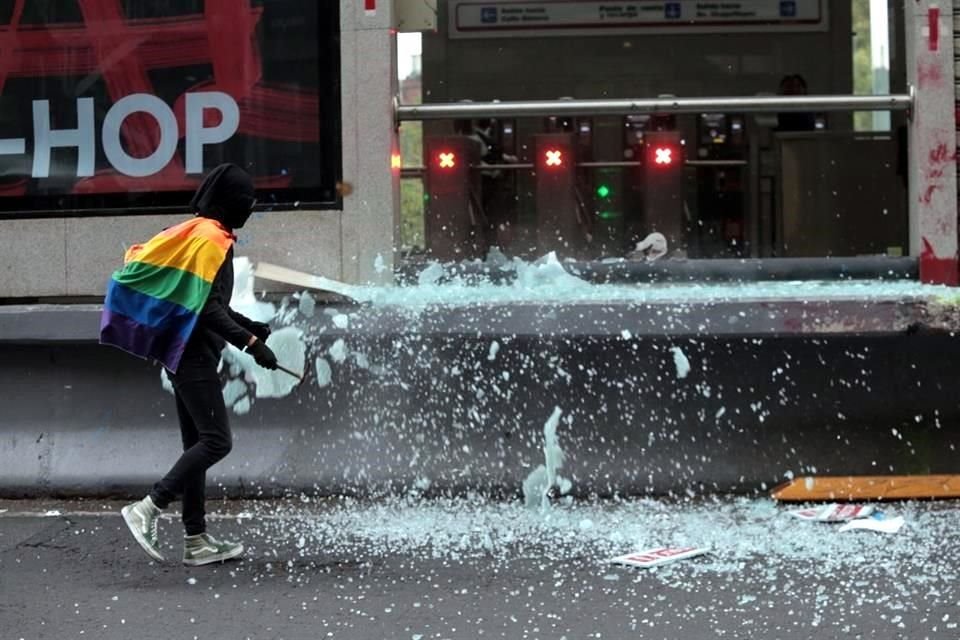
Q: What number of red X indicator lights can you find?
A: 3